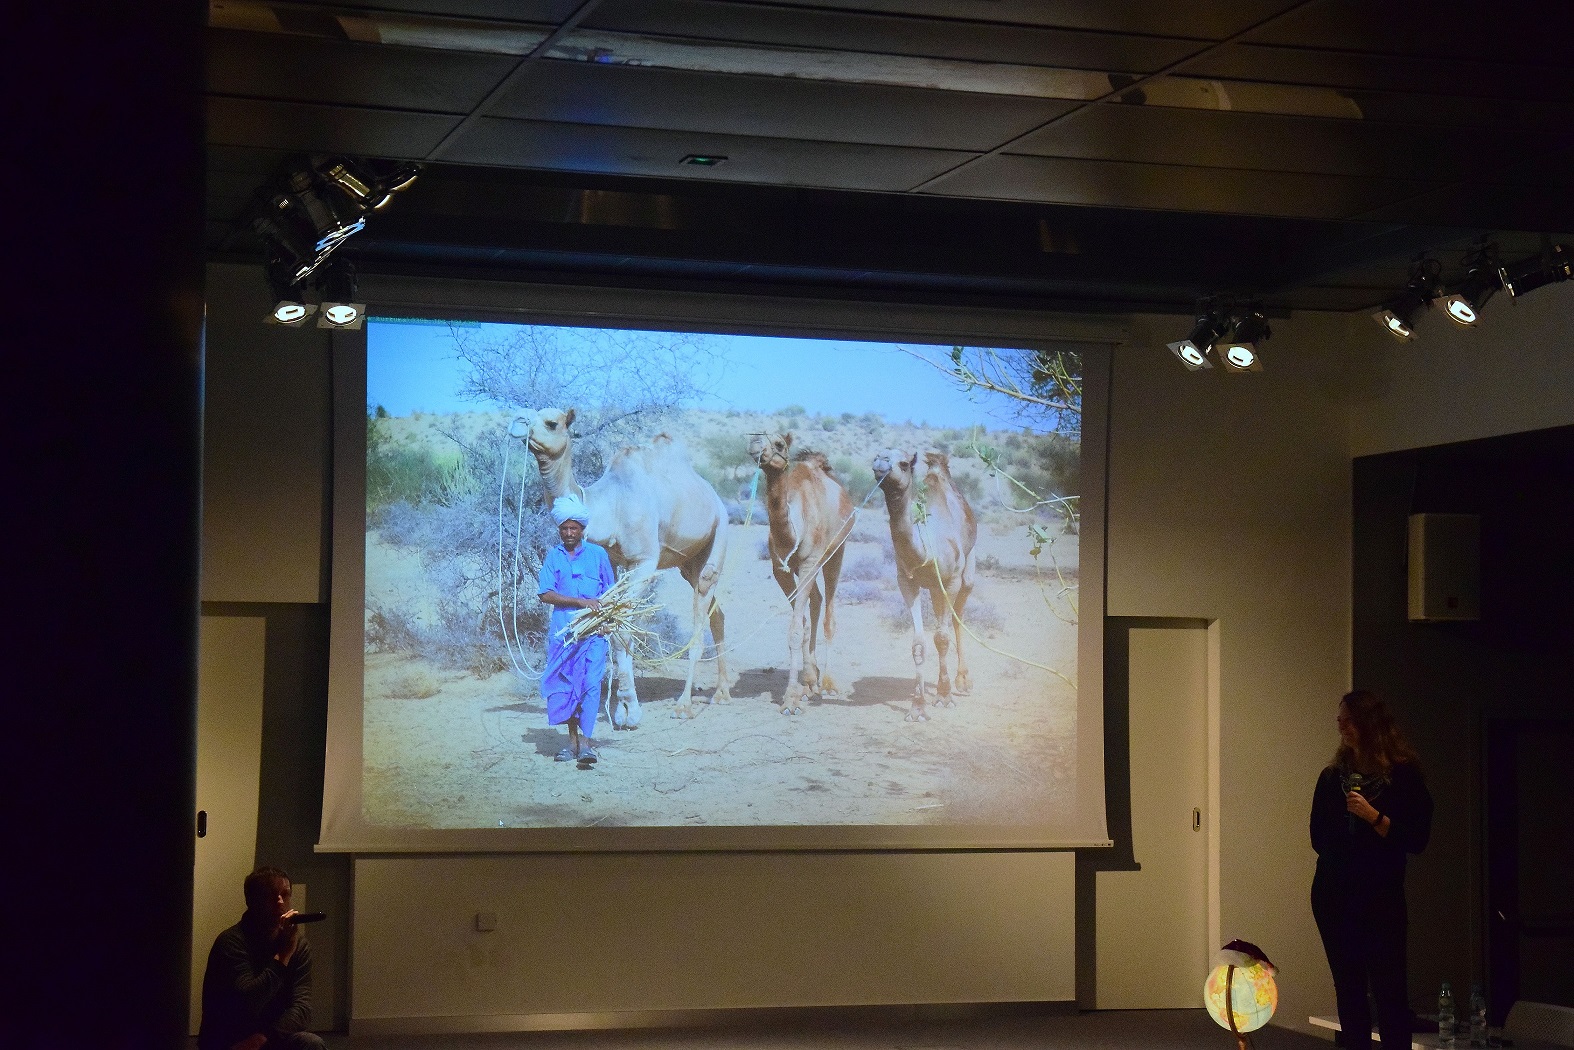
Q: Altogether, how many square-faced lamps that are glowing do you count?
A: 6